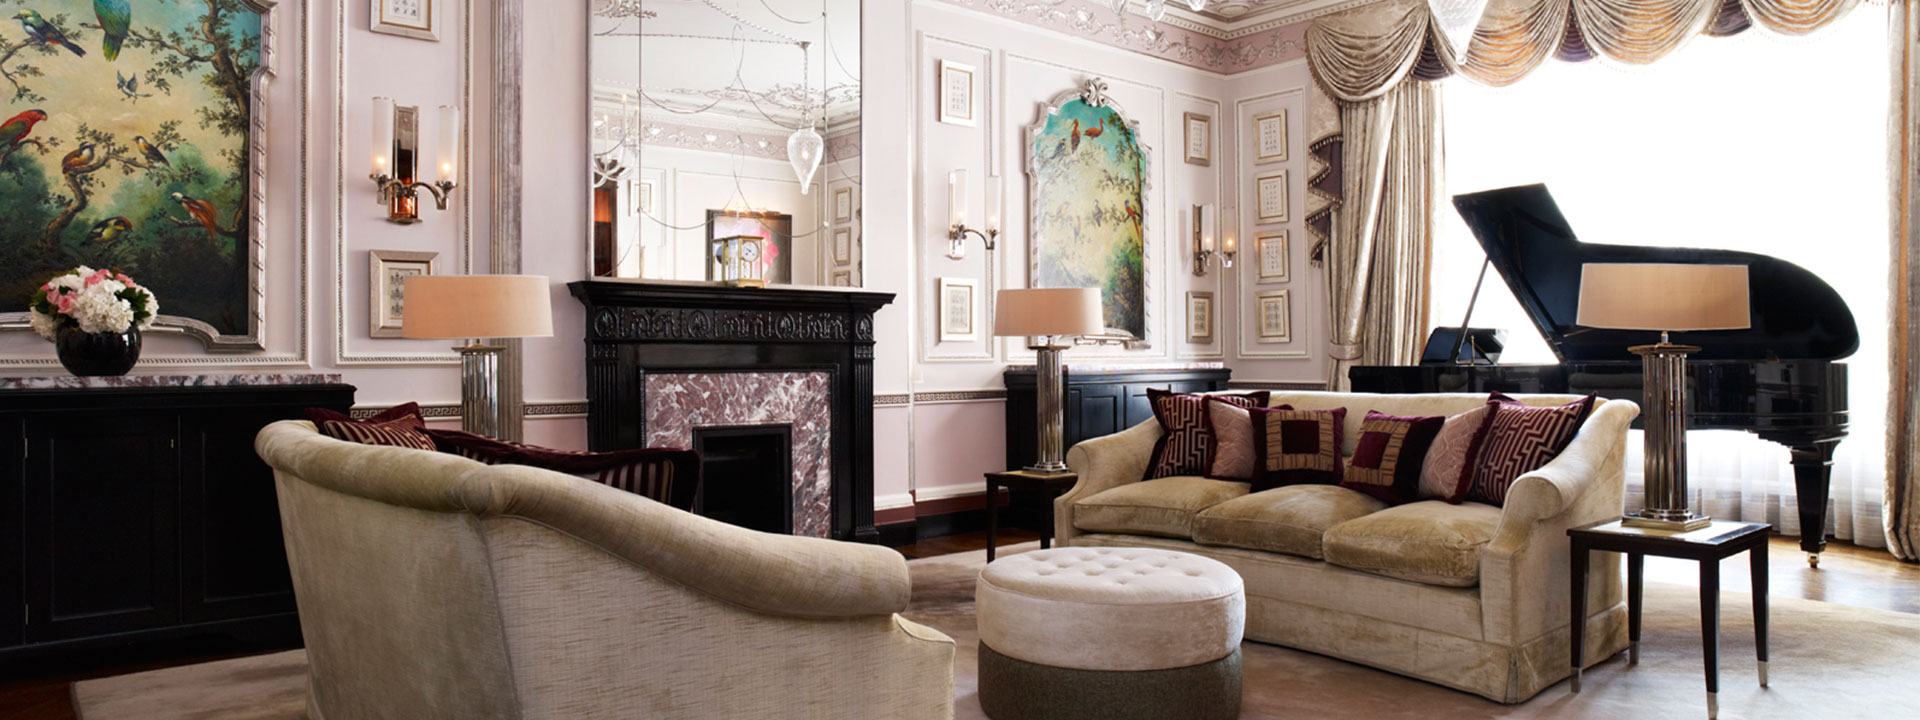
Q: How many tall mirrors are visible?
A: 1